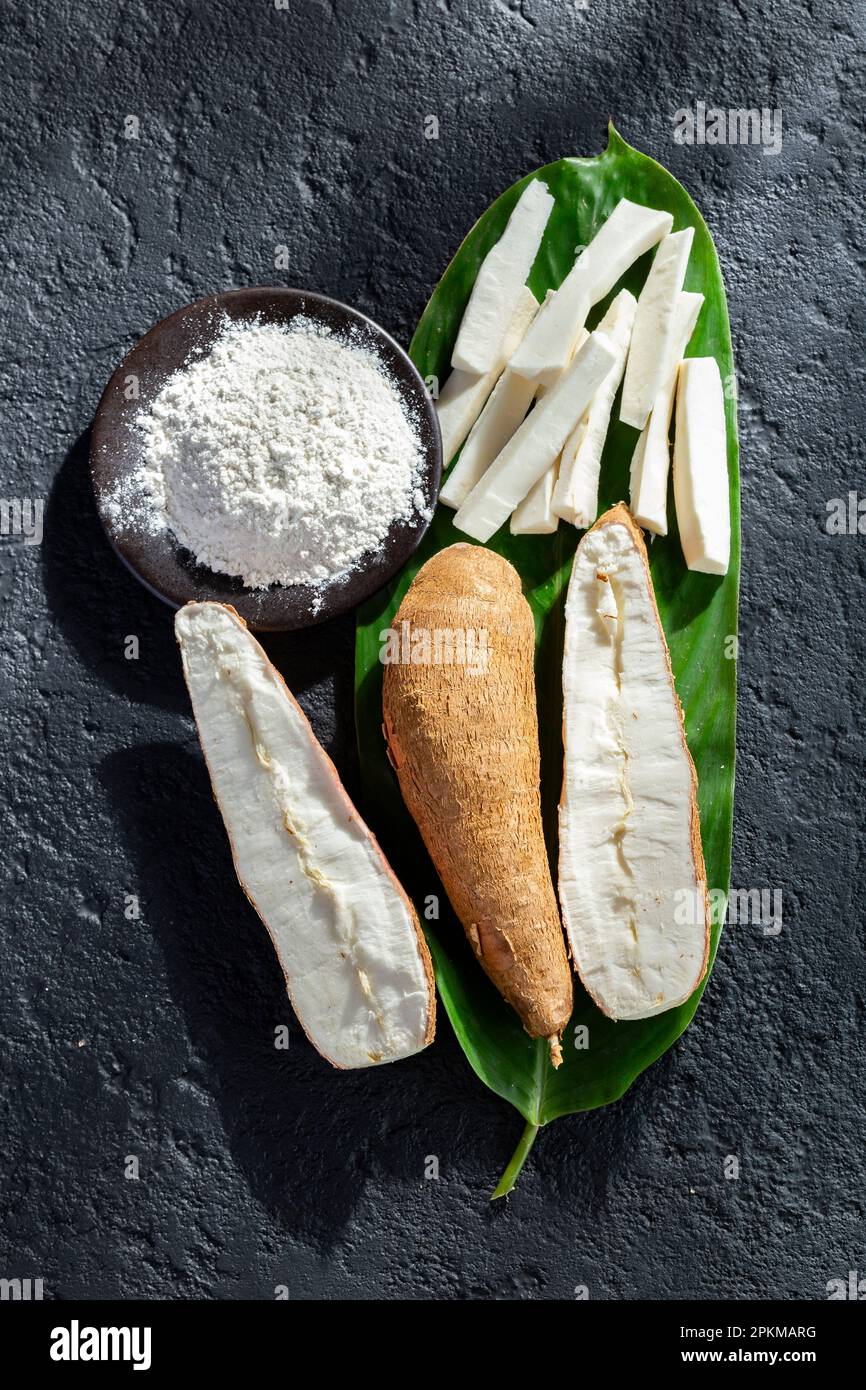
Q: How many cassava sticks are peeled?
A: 10